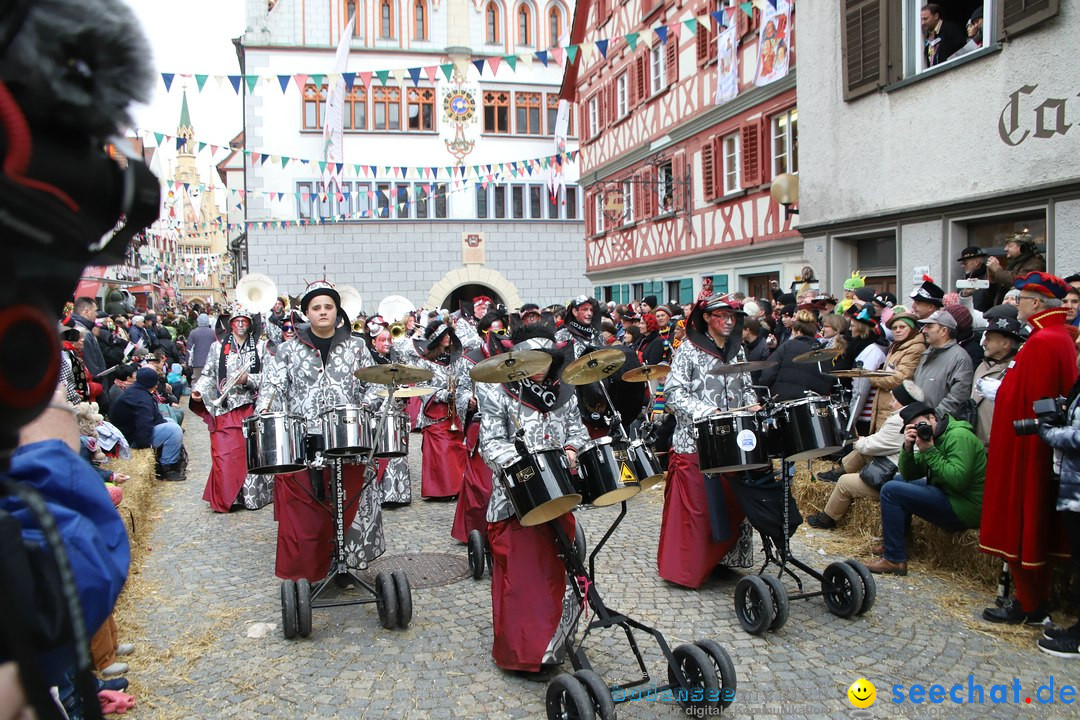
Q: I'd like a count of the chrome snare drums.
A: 3